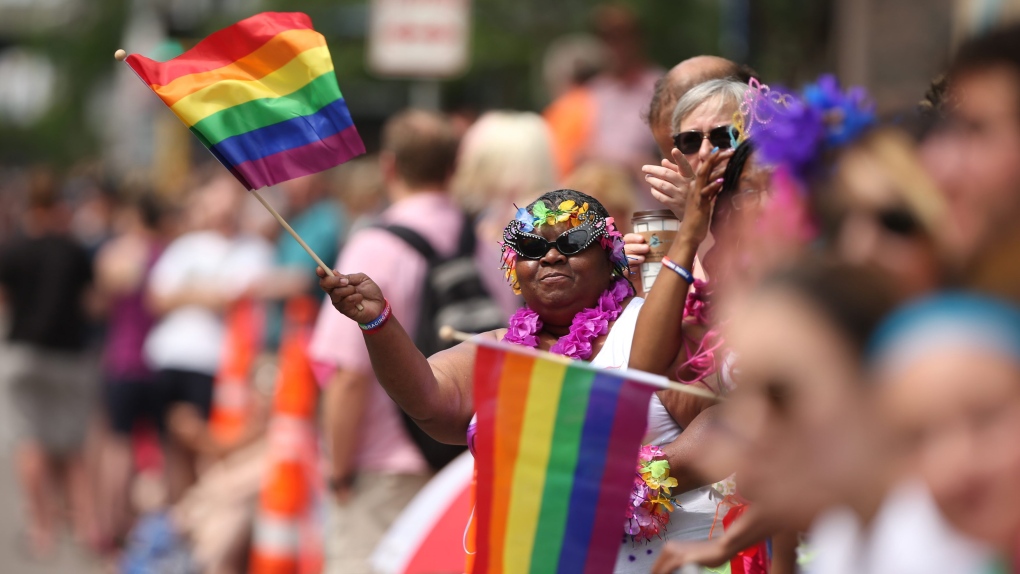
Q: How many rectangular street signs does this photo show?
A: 1